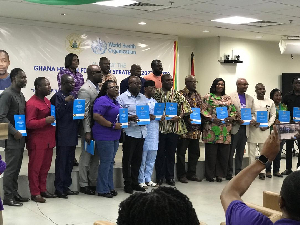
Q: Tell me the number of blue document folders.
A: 14